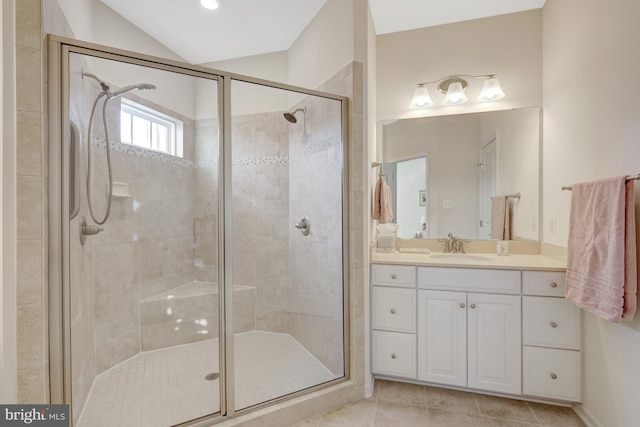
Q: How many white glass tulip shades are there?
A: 3